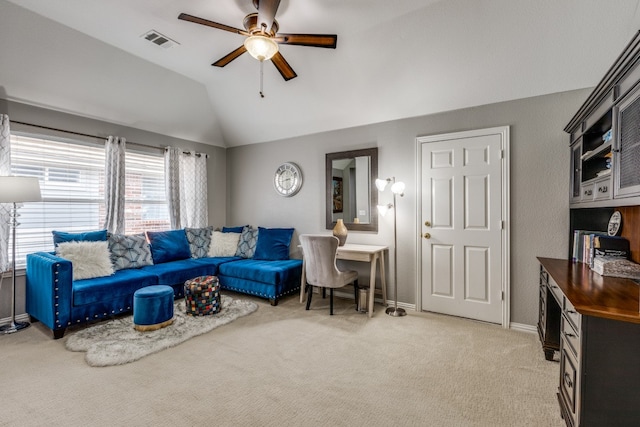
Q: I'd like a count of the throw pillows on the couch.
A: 9